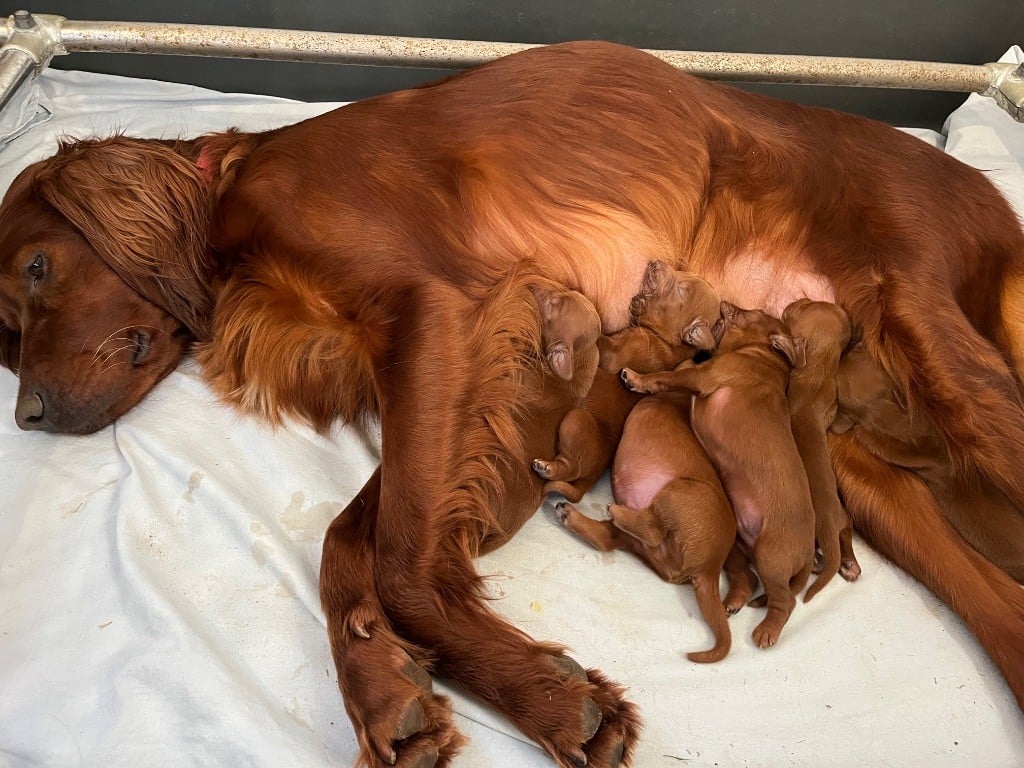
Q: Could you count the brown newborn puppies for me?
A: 6